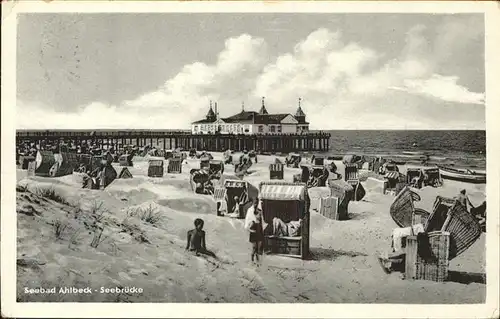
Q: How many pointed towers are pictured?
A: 3